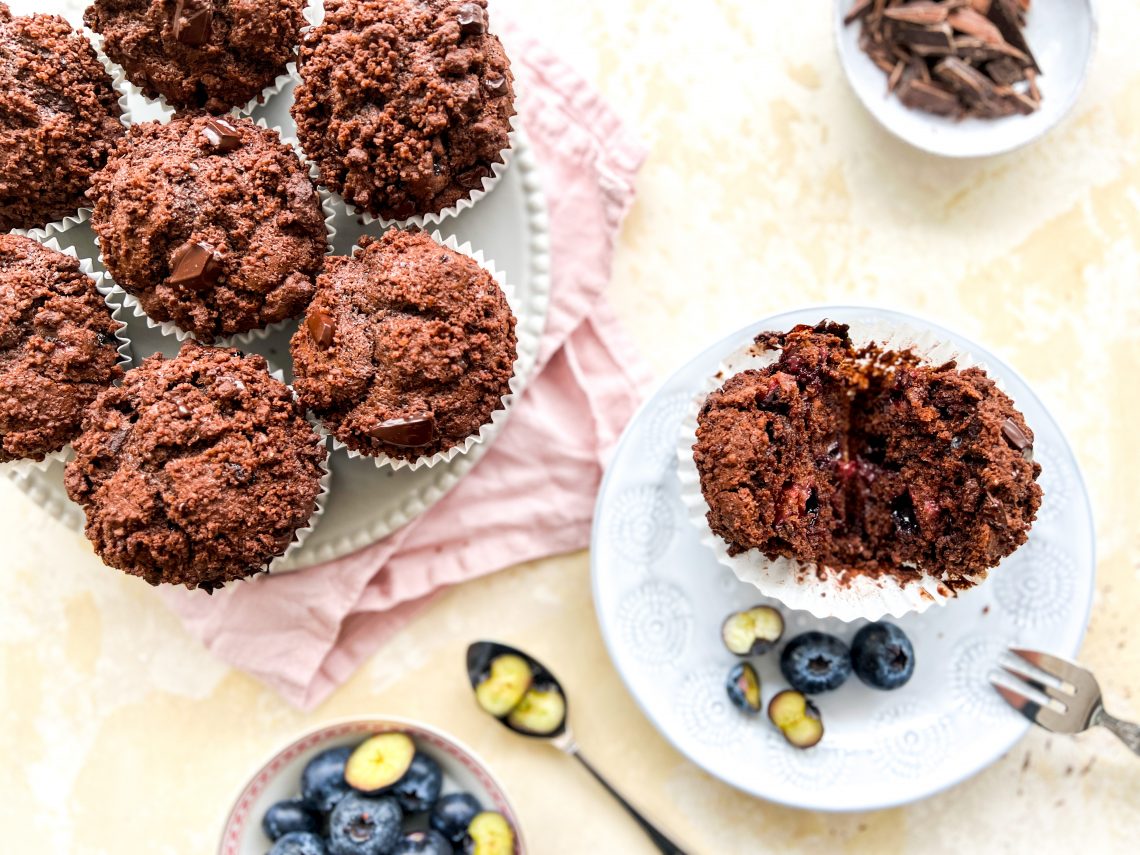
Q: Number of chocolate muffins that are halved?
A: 1